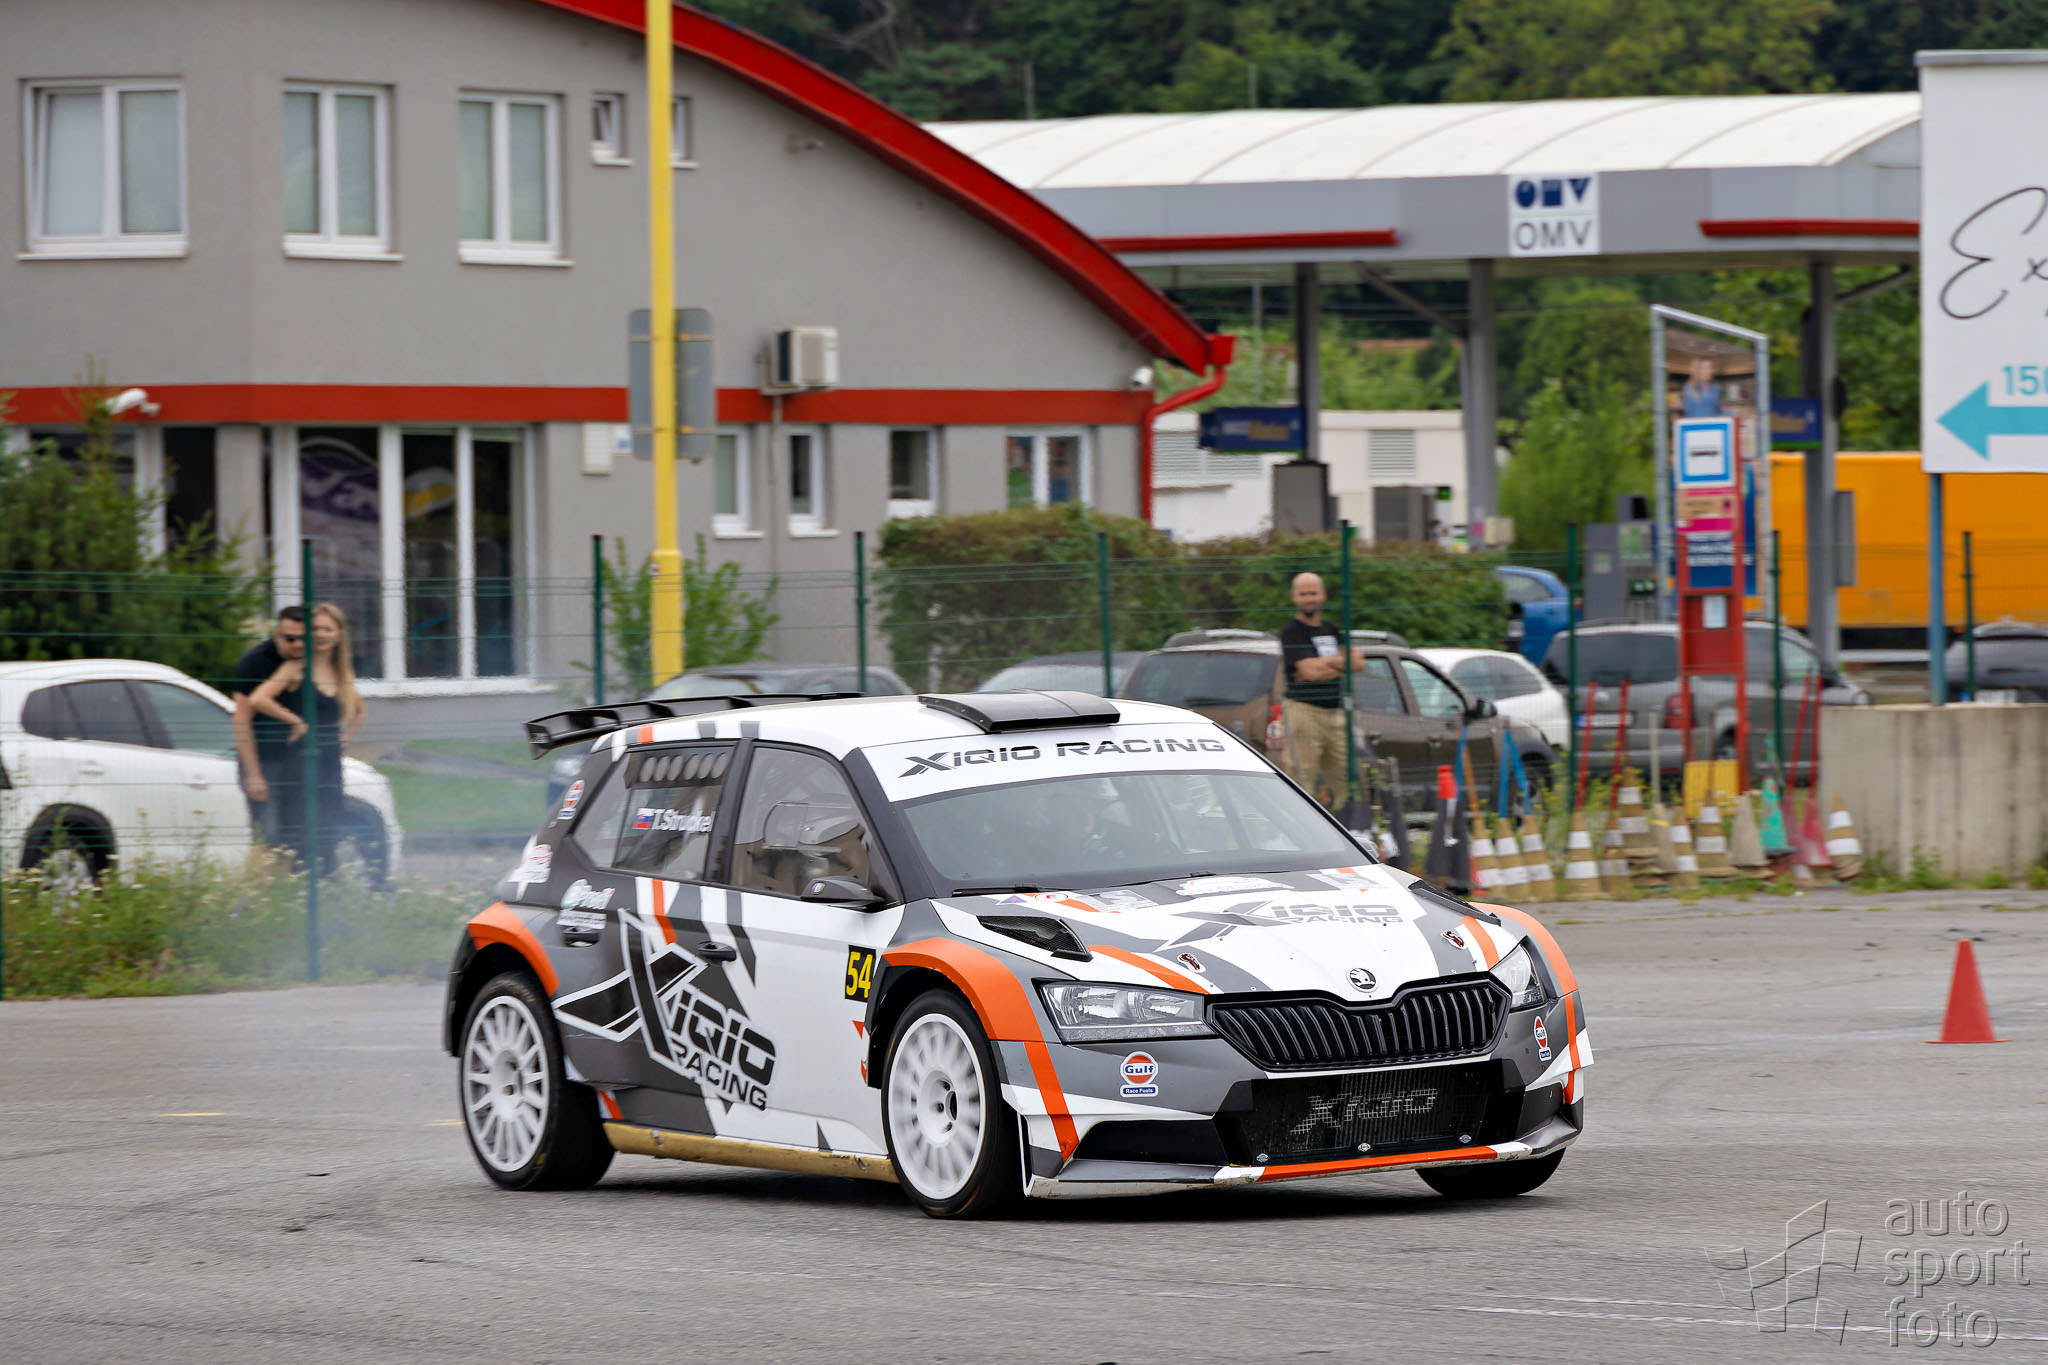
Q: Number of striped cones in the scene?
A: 9